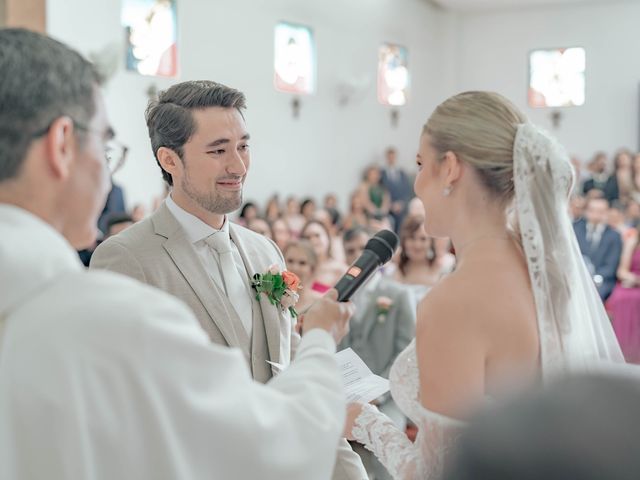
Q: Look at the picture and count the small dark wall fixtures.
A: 4